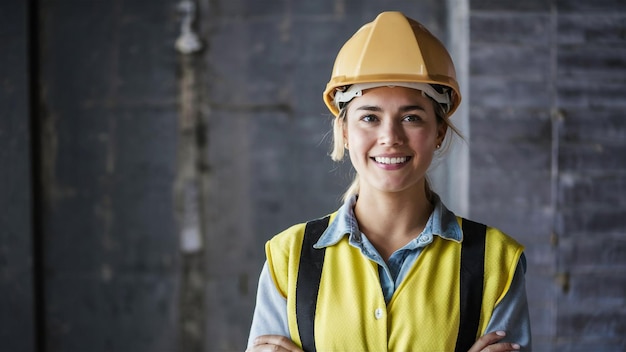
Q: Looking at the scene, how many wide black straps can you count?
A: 2